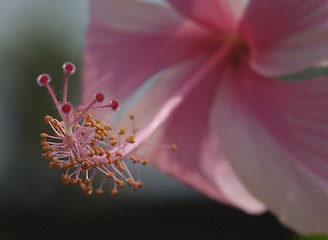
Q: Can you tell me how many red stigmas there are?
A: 5